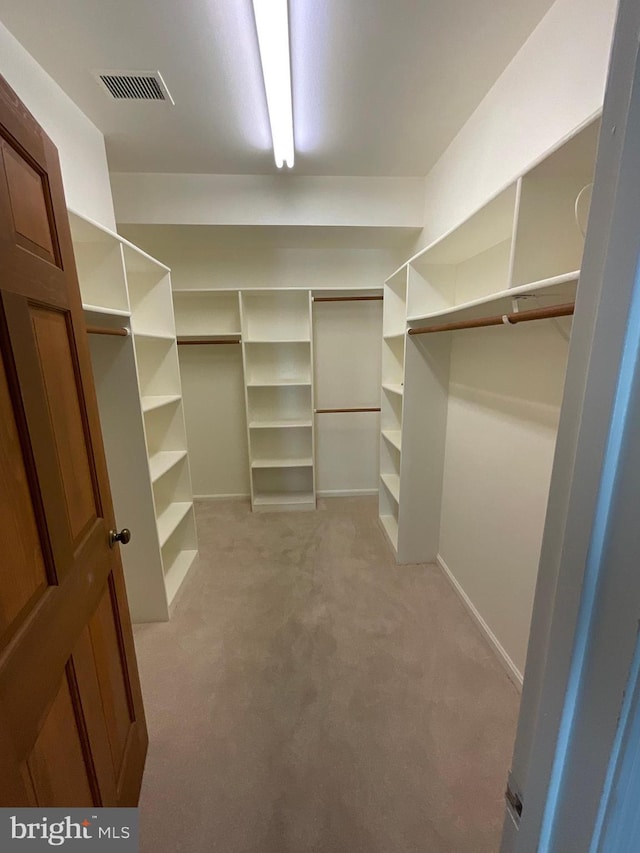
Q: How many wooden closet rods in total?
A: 5